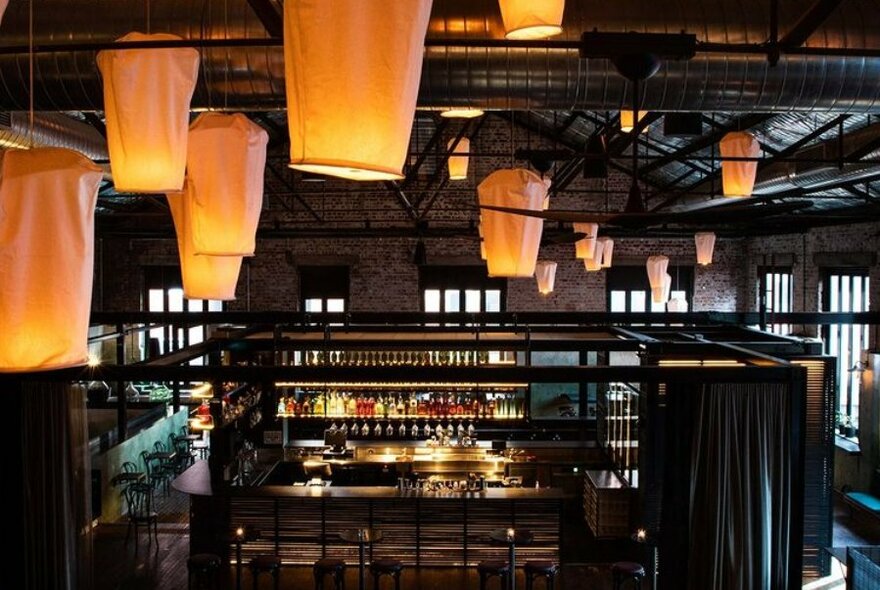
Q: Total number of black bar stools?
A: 7